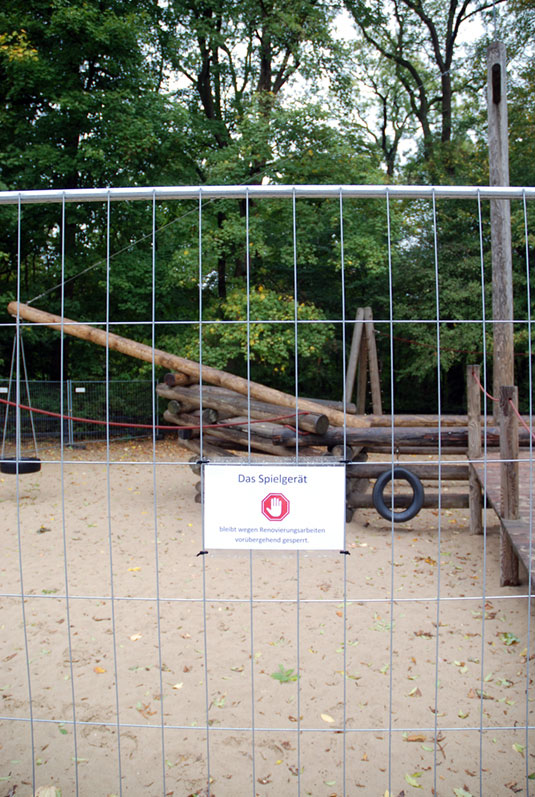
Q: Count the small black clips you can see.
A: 4